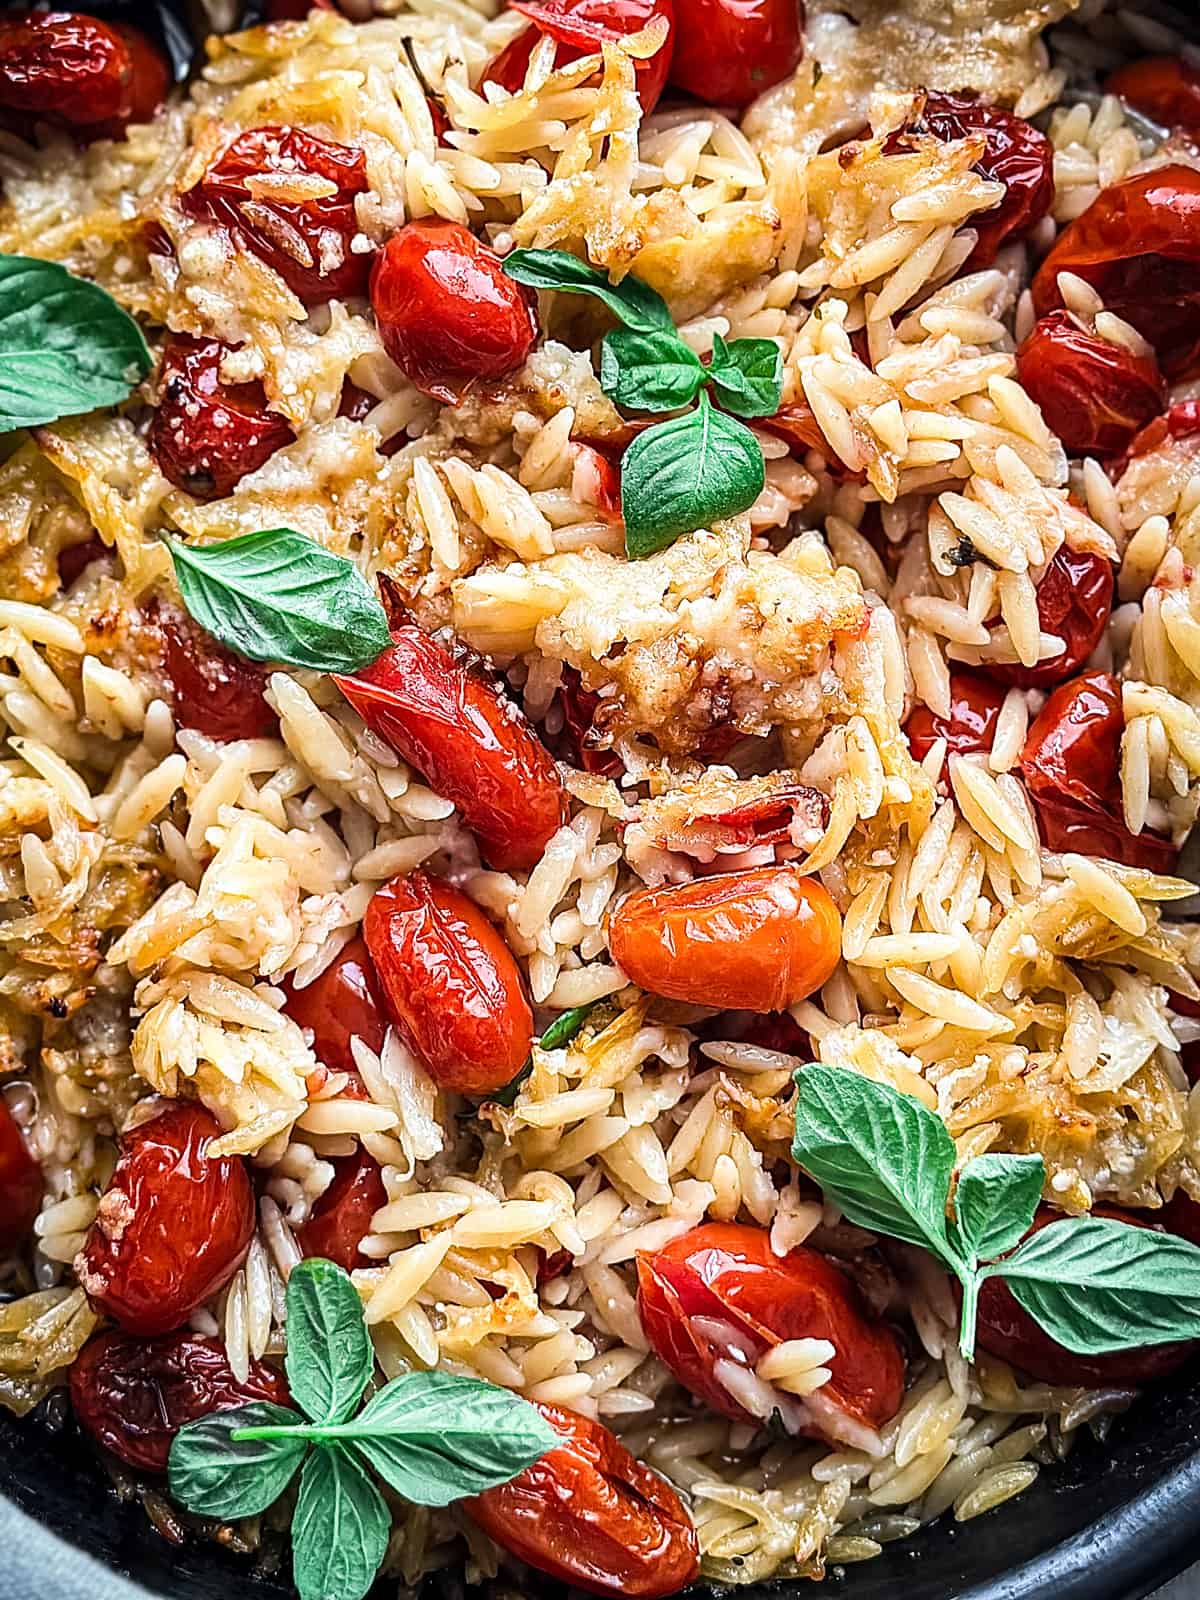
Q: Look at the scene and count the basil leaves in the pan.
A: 13